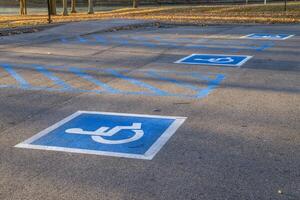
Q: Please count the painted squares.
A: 3